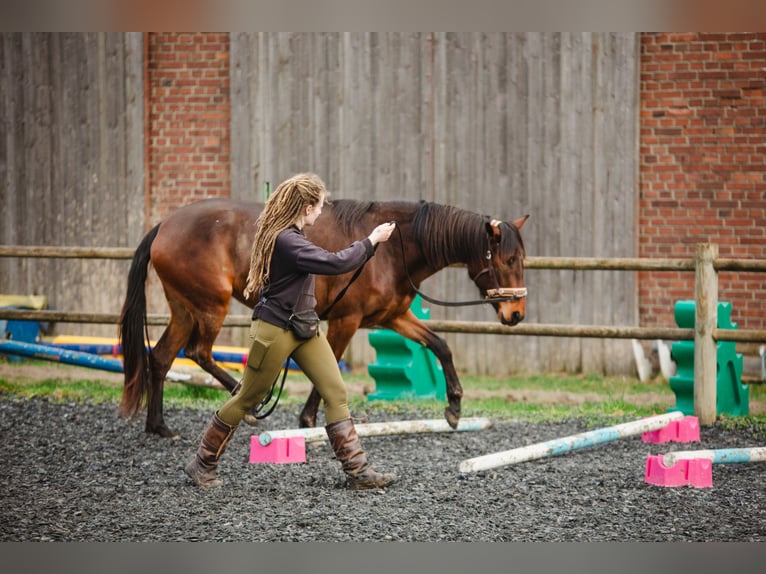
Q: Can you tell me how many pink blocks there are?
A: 3